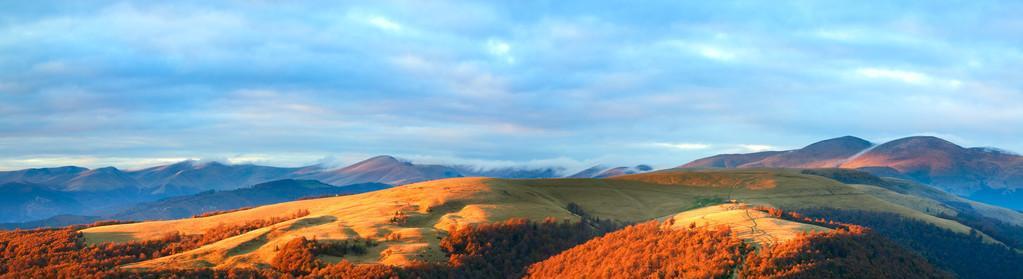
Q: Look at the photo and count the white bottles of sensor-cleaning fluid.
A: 0